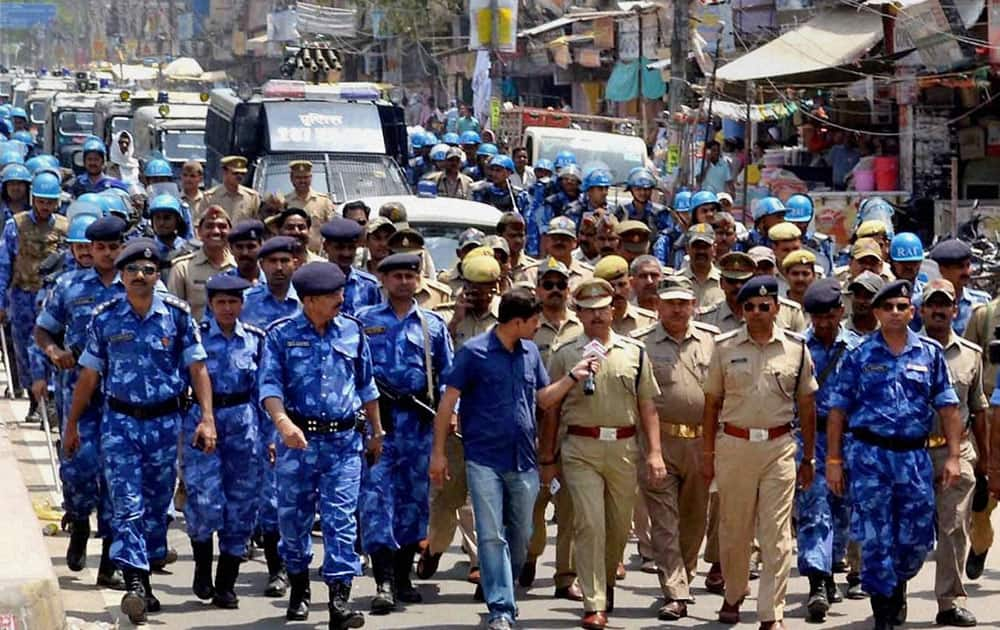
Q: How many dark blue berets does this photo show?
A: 12